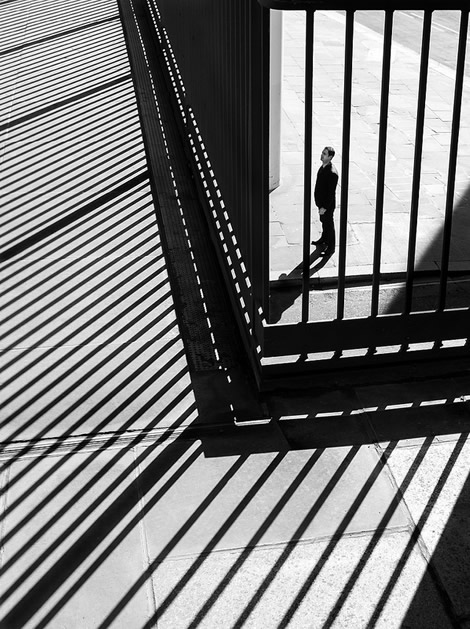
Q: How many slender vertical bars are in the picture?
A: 5